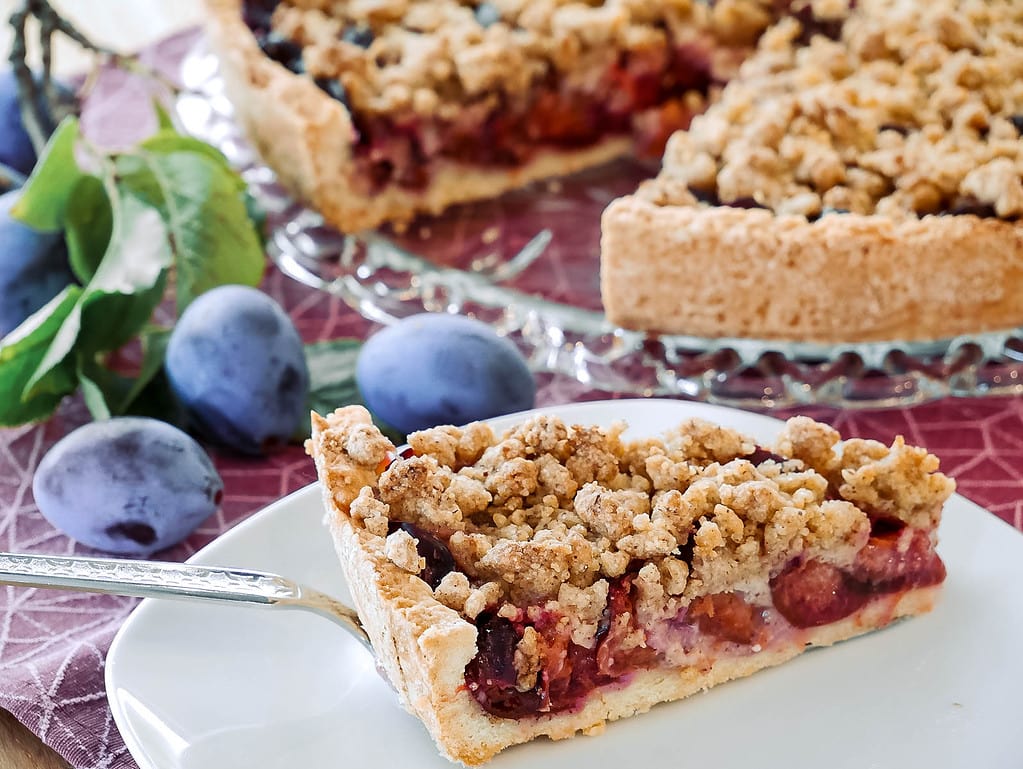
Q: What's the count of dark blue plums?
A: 5